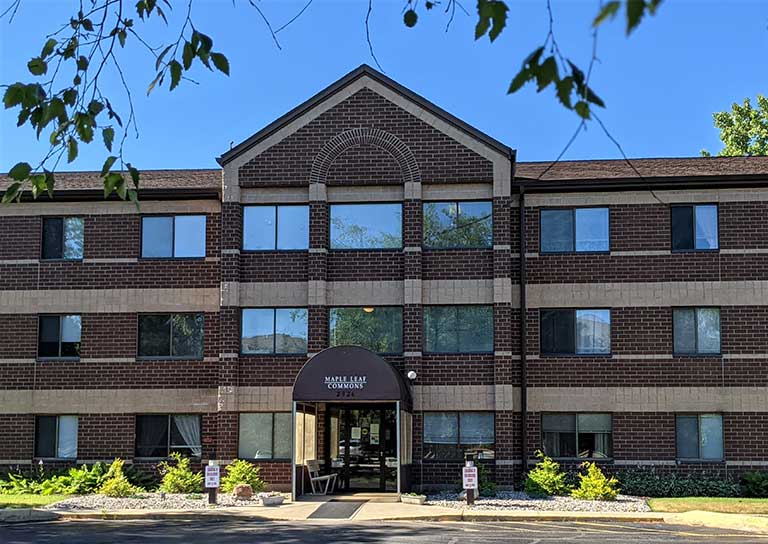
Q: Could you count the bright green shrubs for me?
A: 5